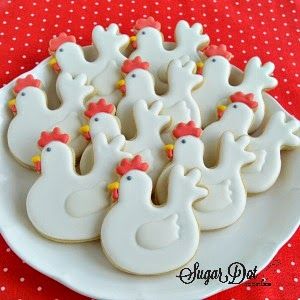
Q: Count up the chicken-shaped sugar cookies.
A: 10